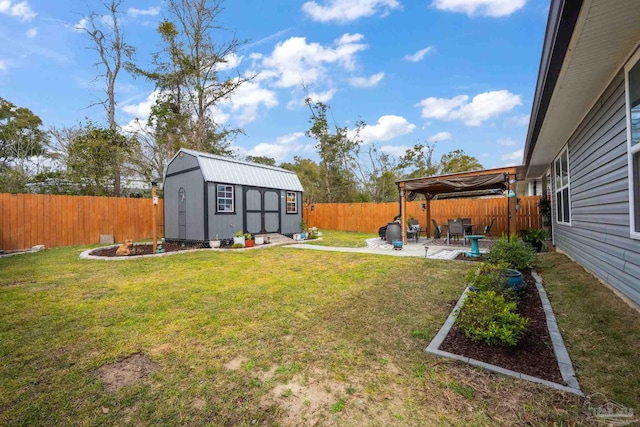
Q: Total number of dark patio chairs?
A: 4